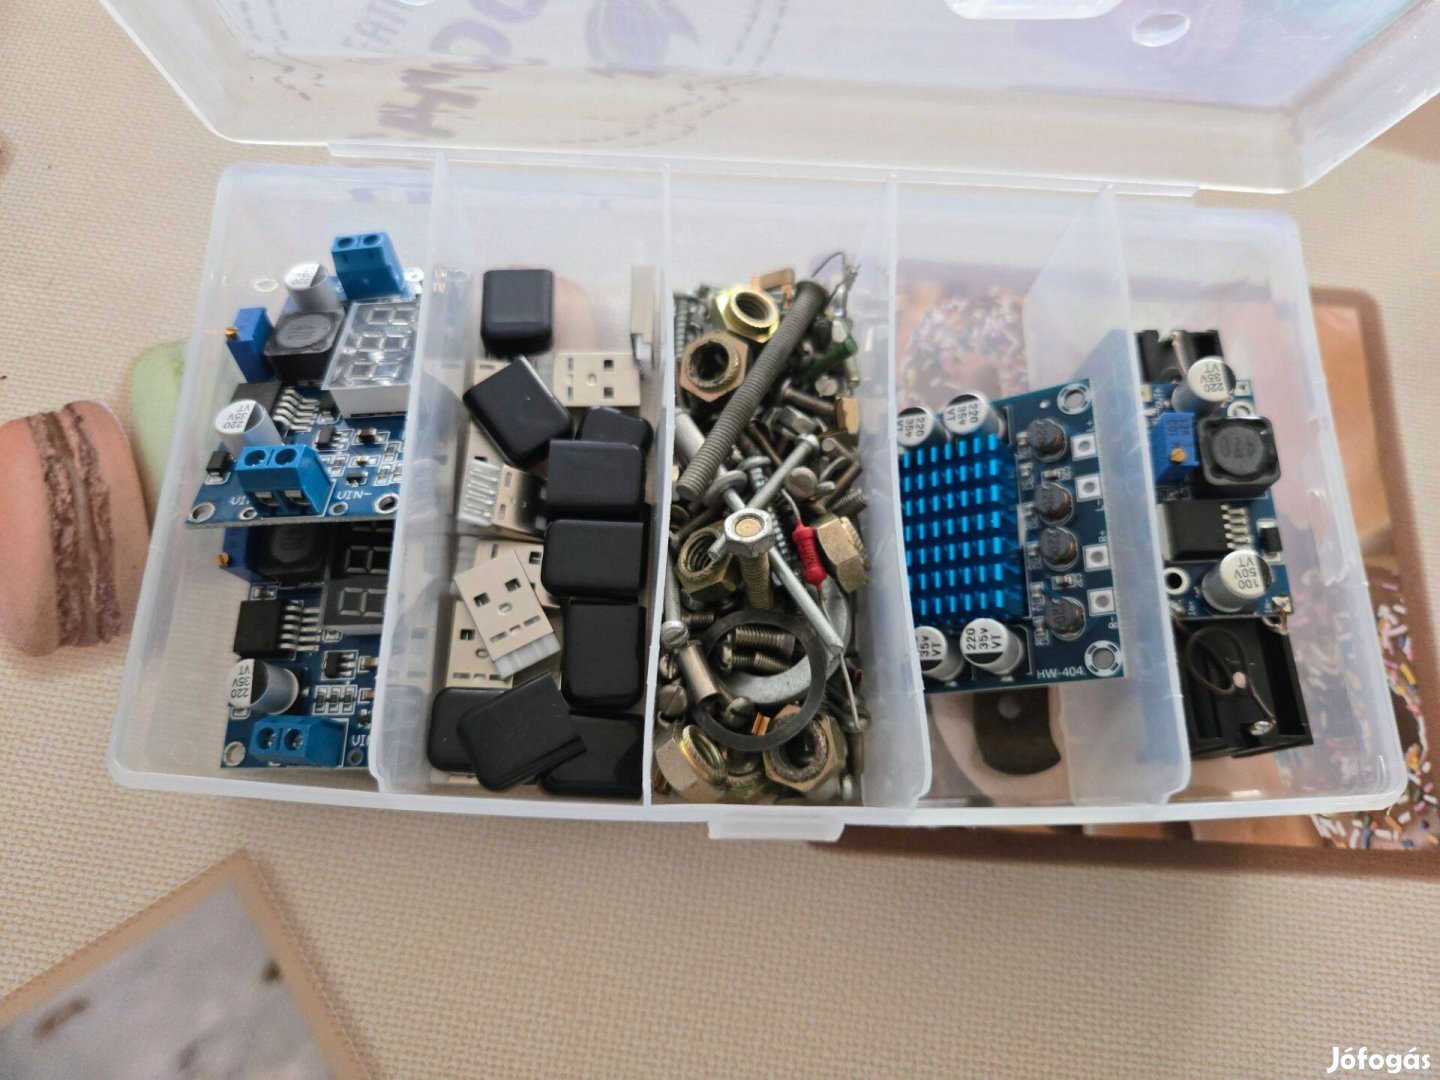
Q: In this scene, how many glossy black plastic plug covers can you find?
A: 9